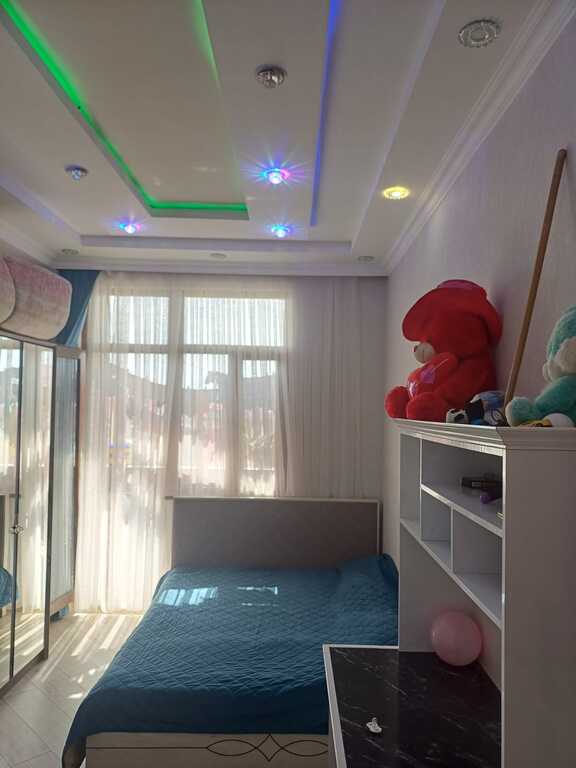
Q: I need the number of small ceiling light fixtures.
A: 10